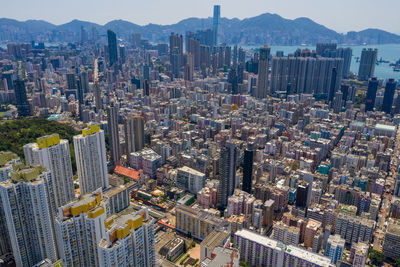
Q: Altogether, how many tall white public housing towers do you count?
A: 6